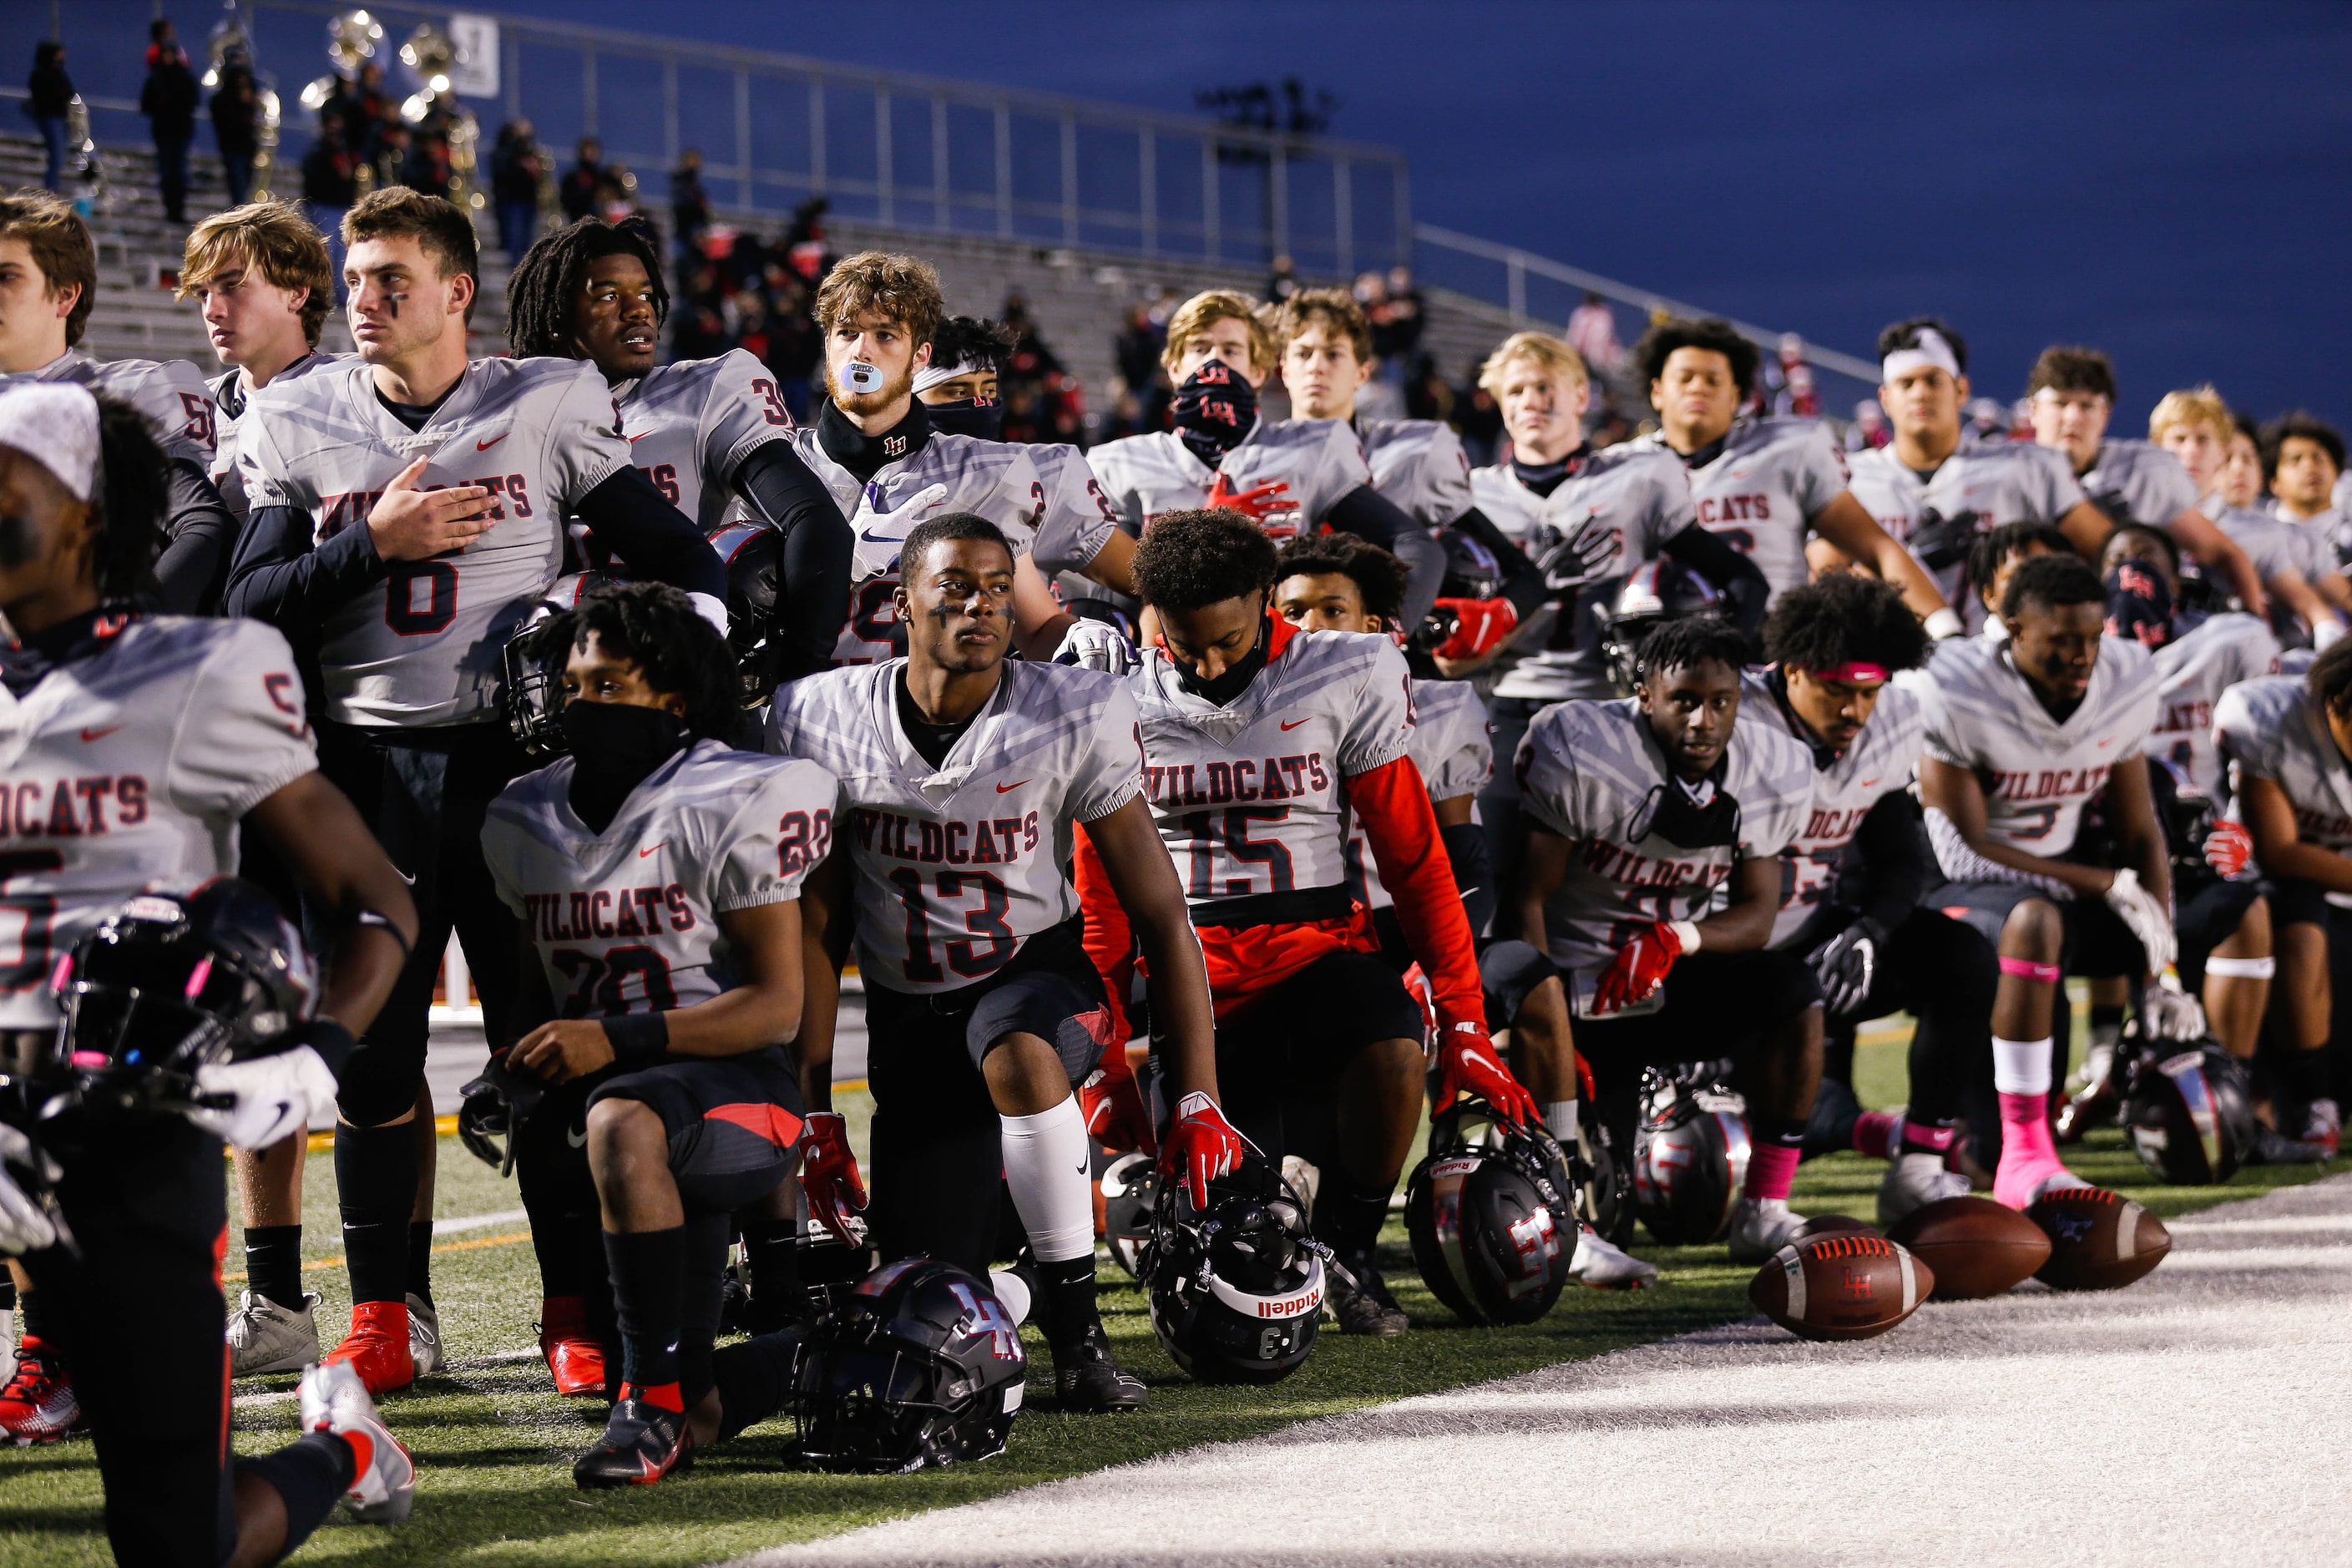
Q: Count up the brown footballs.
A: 4